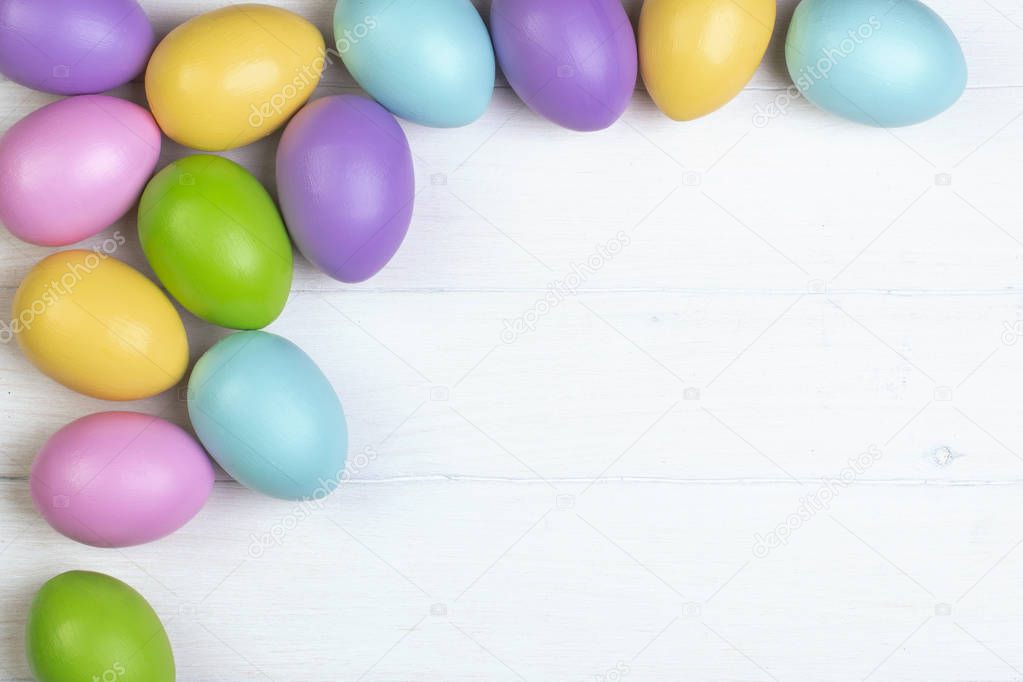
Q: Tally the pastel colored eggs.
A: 13